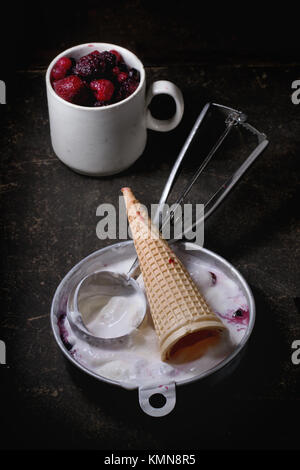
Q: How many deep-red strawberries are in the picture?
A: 2